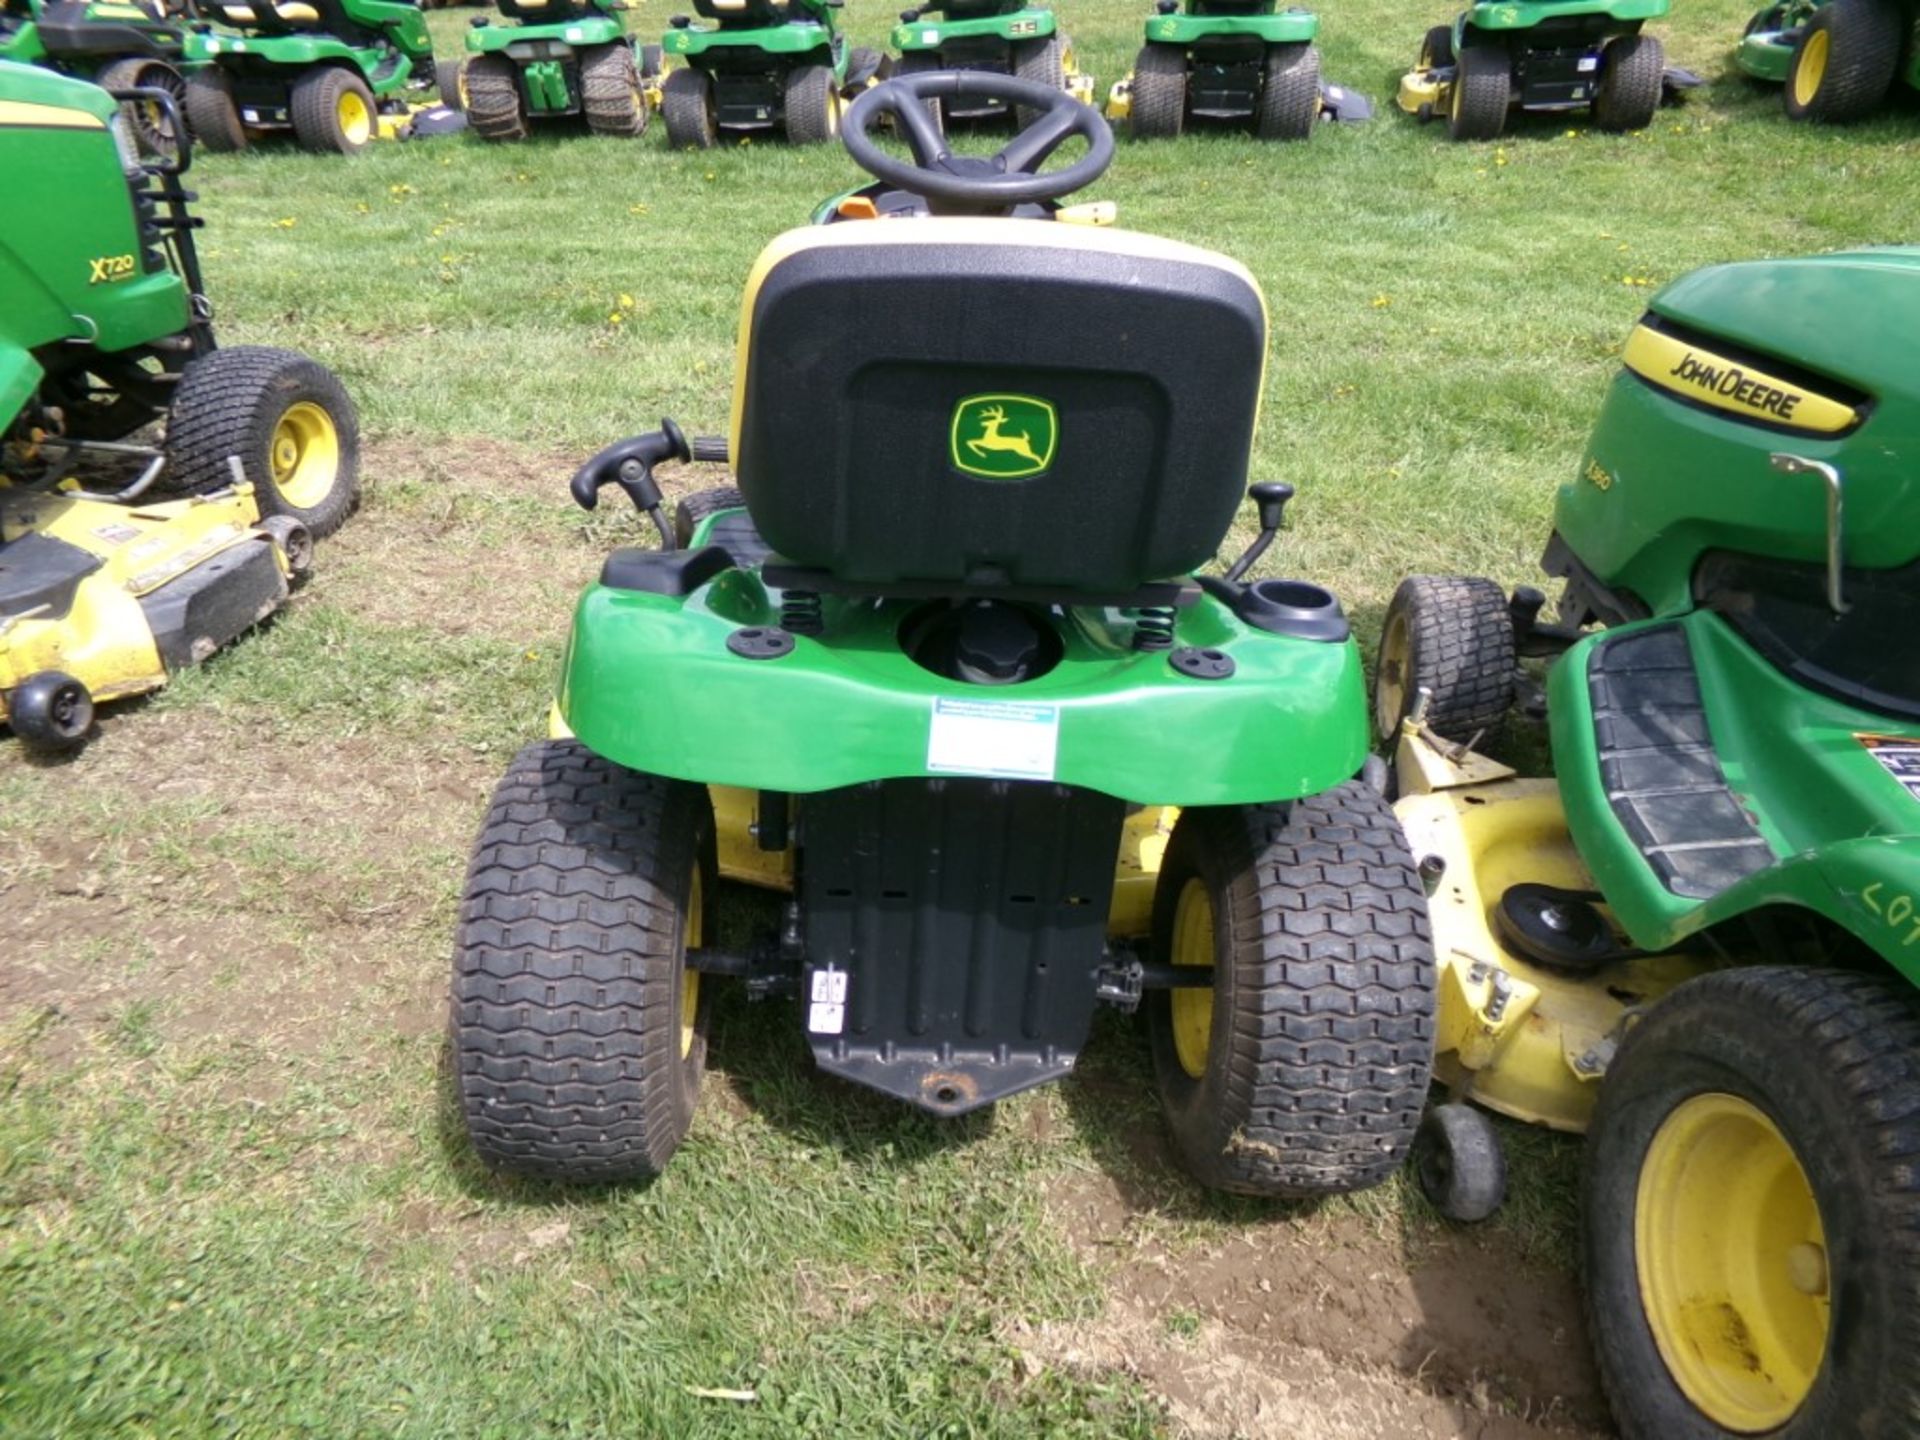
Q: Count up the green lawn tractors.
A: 11